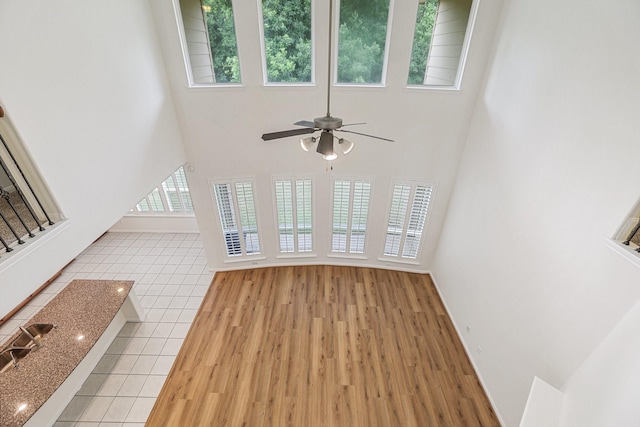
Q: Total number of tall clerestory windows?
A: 4